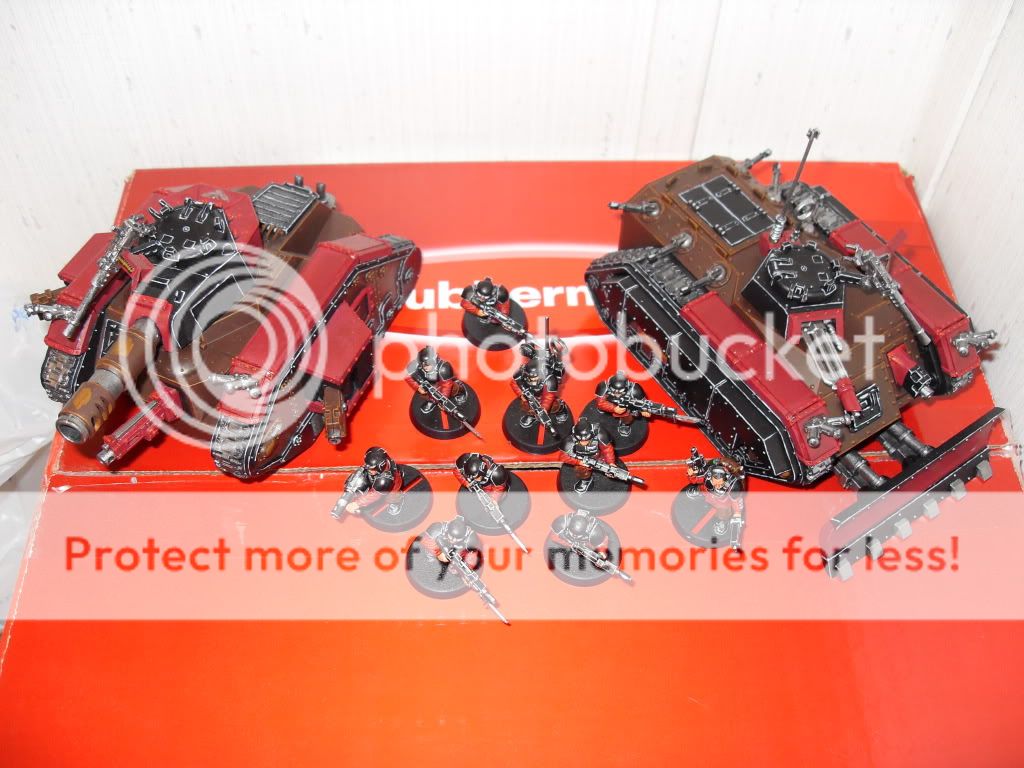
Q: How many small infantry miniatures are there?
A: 10